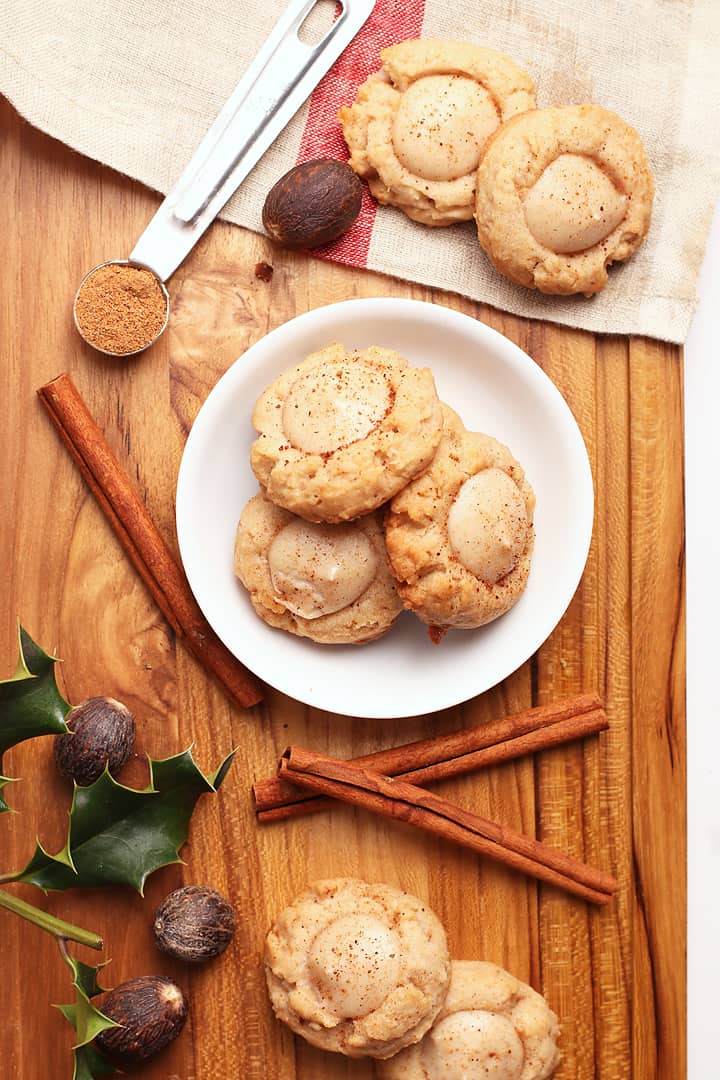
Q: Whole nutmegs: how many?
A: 4